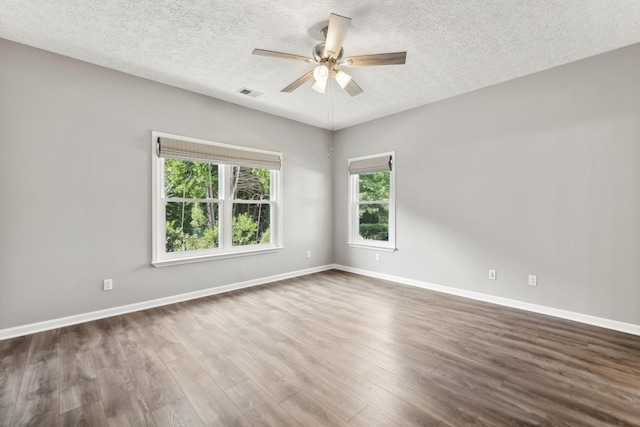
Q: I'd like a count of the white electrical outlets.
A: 5